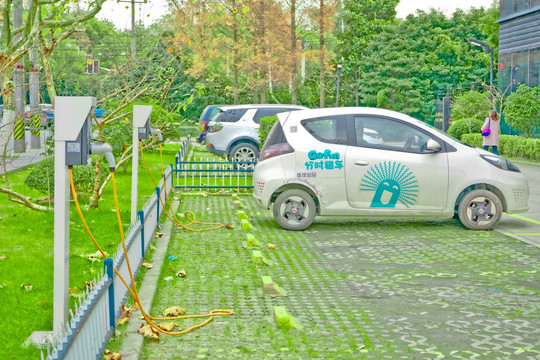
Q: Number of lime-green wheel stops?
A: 8